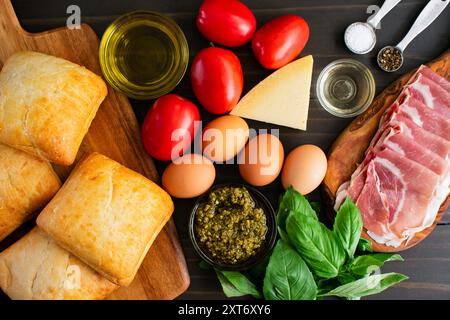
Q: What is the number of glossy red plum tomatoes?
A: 4